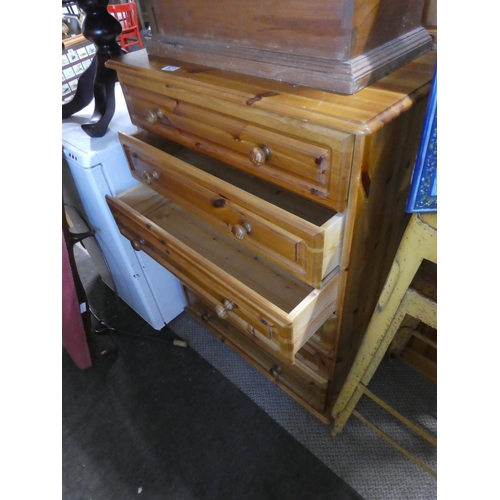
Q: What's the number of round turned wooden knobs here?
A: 8